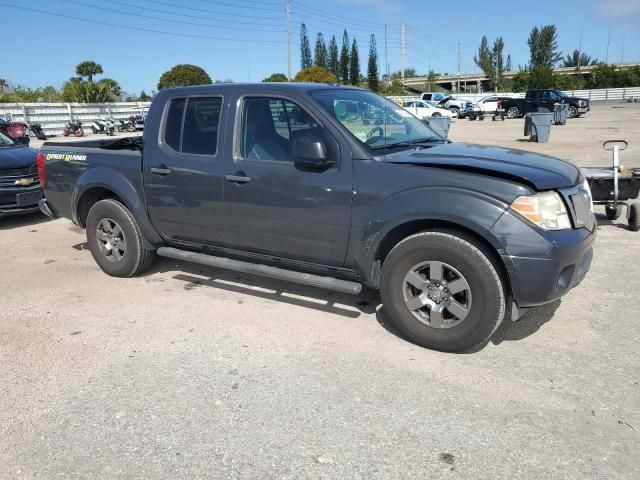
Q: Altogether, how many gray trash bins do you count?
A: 3